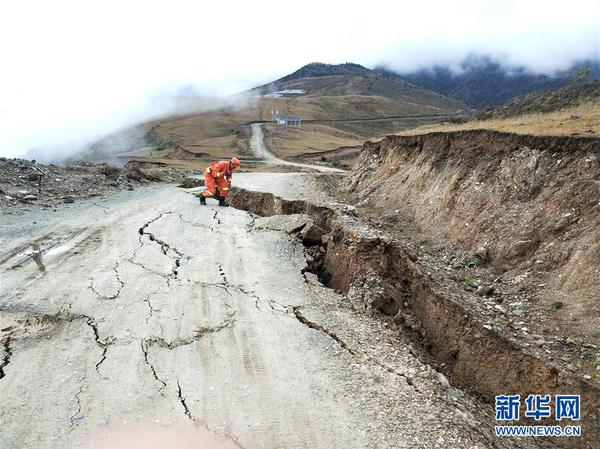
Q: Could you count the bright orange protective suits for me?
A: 1